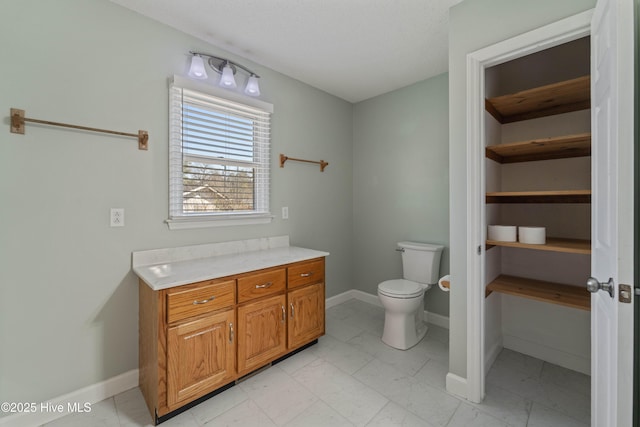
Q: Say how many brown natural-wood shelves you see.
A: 5